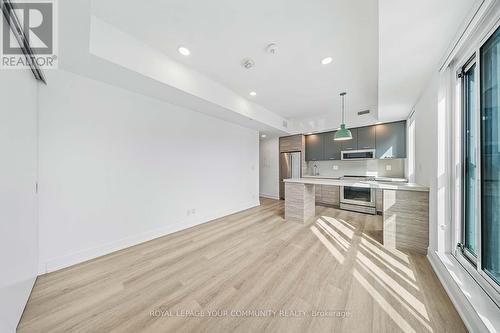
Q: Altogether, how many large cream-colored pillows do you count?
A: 0